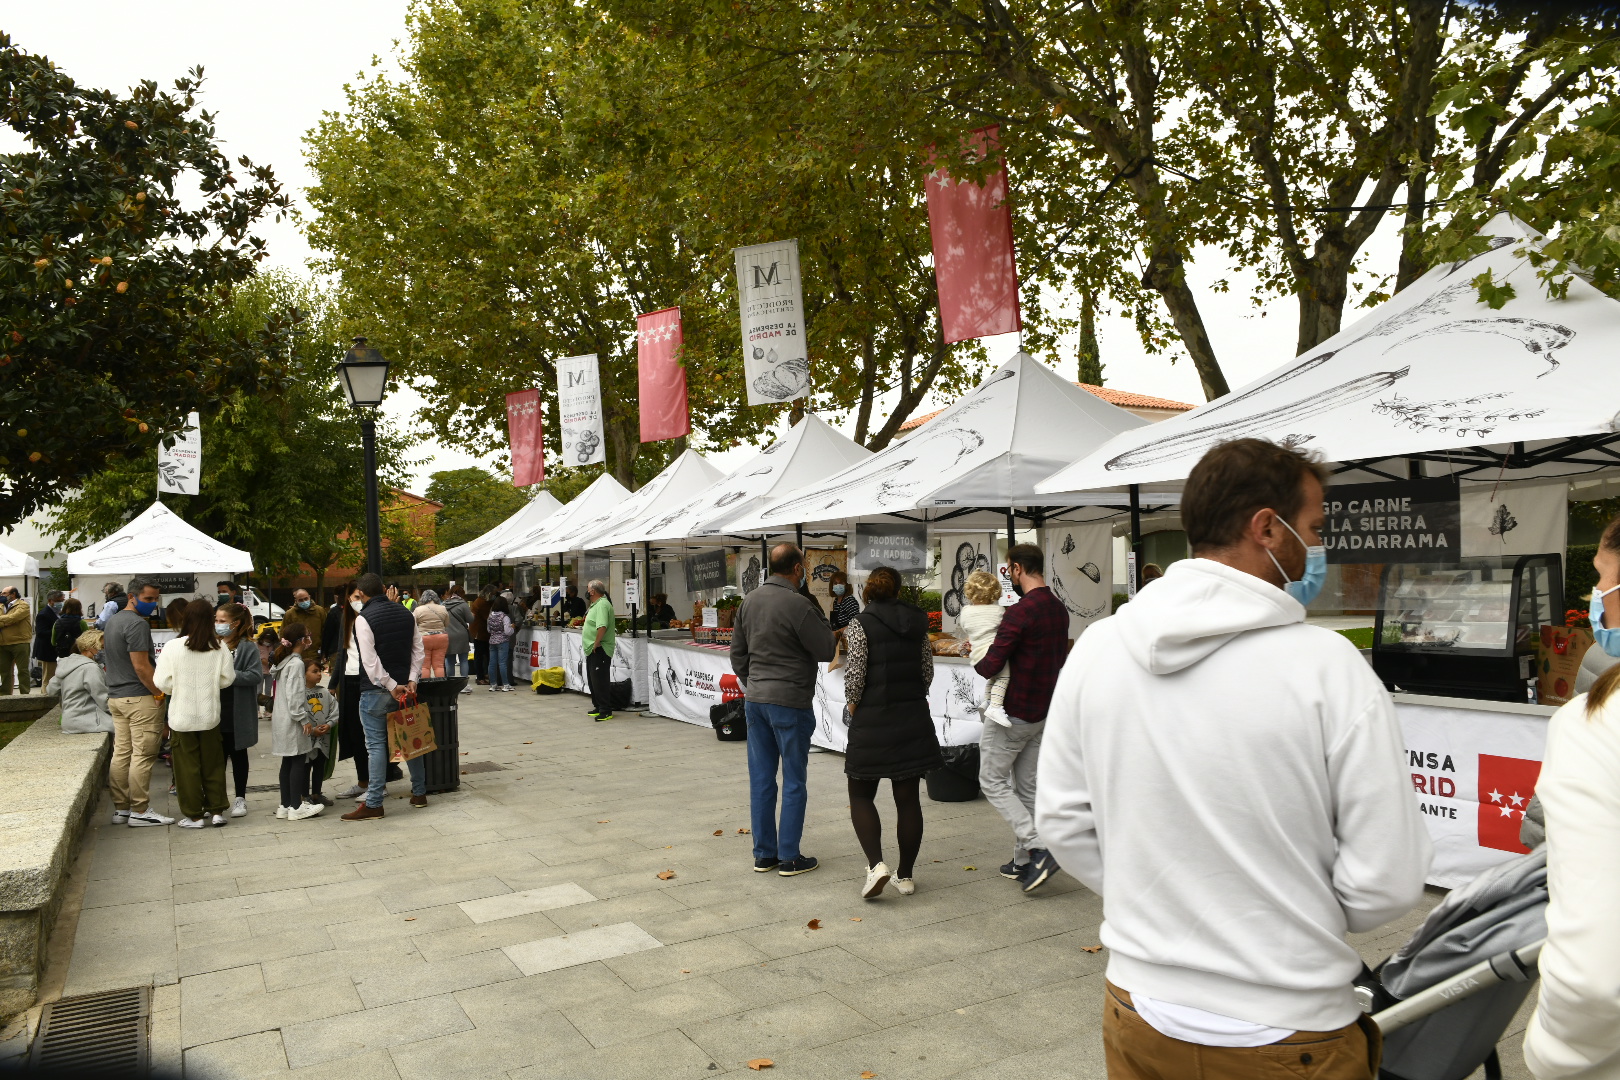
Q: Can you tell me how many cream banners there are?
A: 3